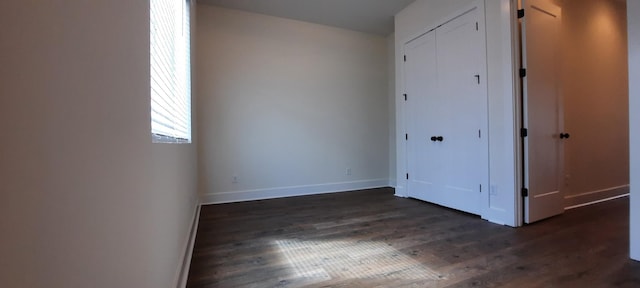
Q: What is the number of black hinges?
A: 12